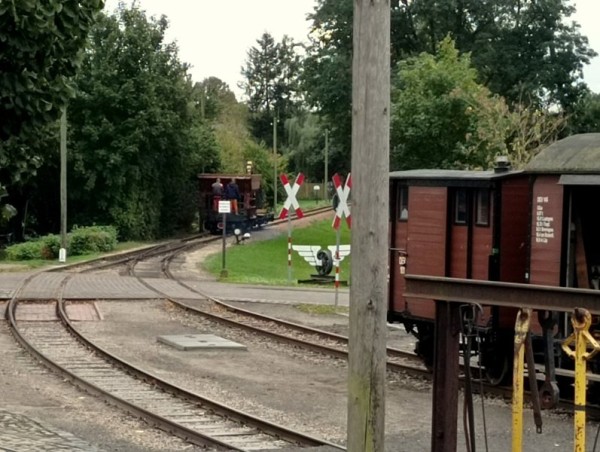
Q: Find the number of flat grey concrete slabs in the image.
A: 1